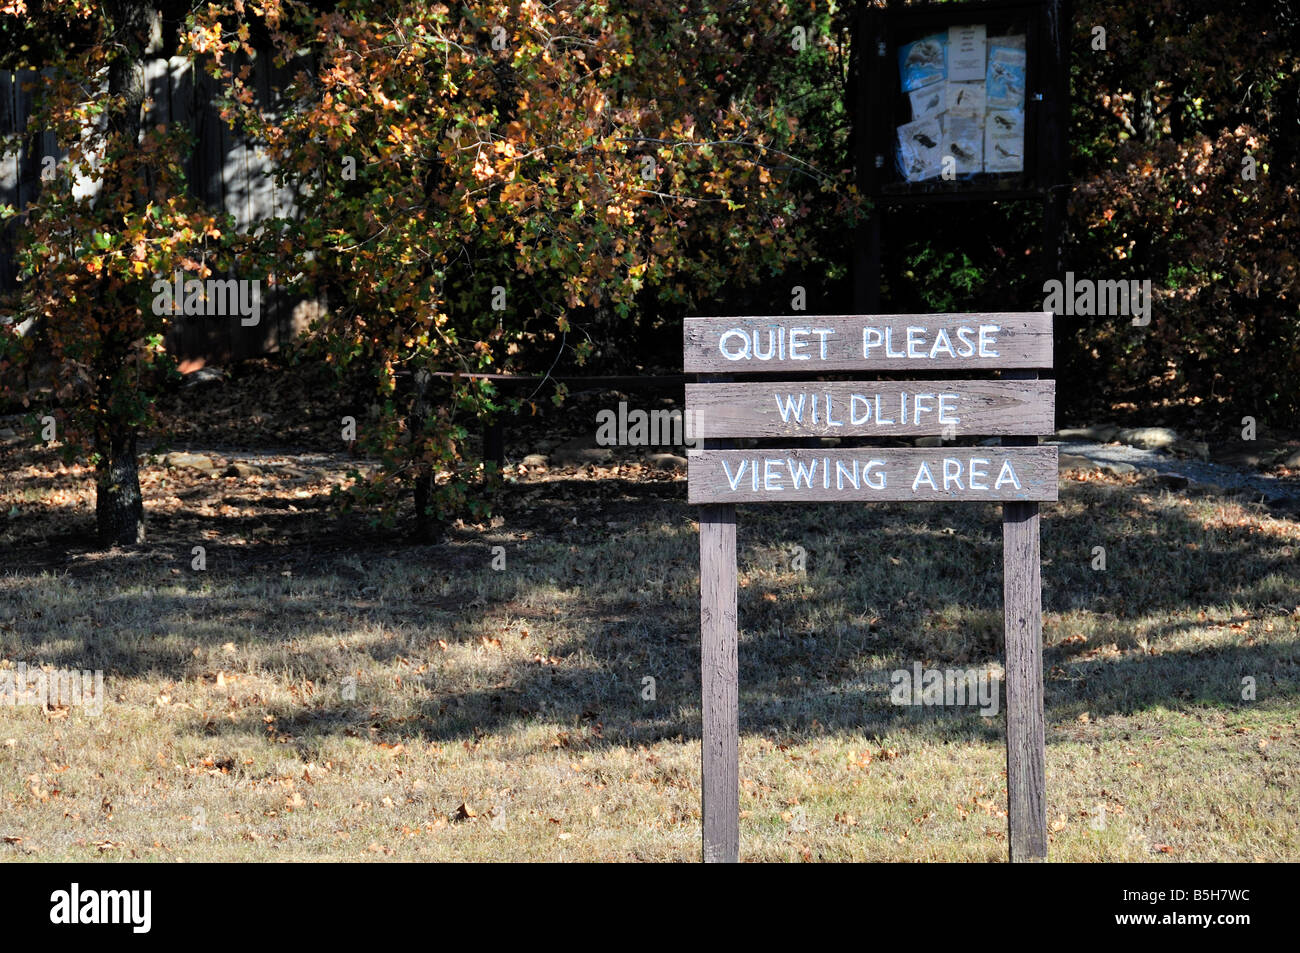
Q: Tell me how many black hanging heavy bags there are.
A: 0